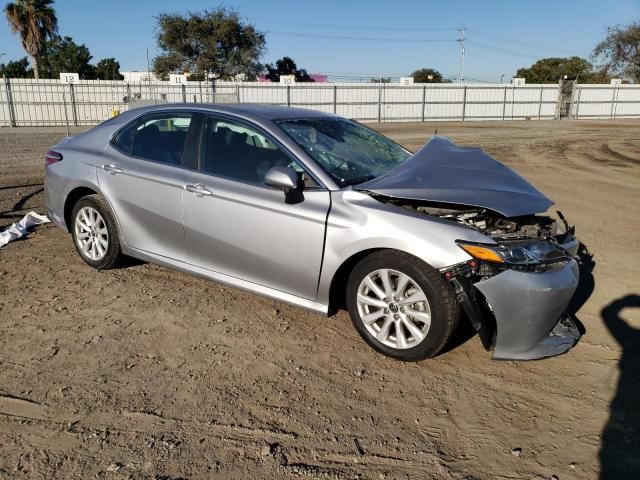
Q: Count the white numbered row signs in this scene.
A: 6